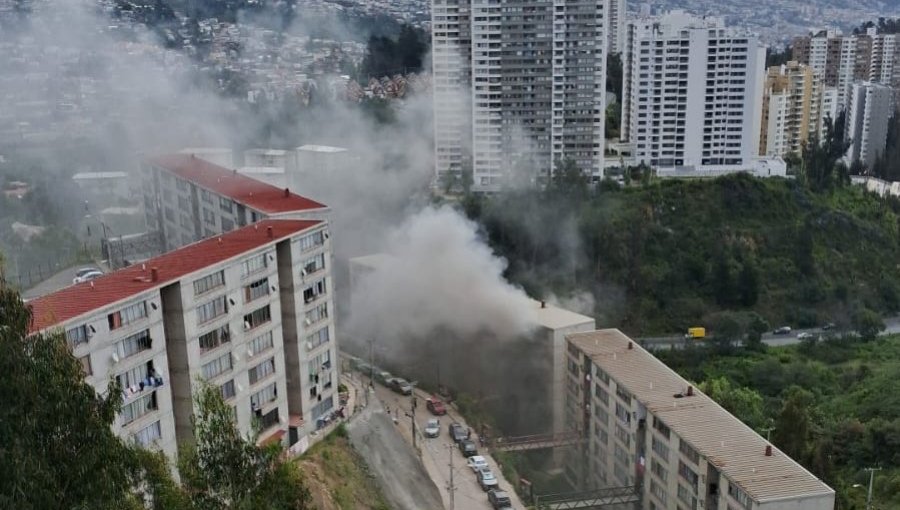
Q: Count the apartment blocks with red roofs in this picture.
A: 2